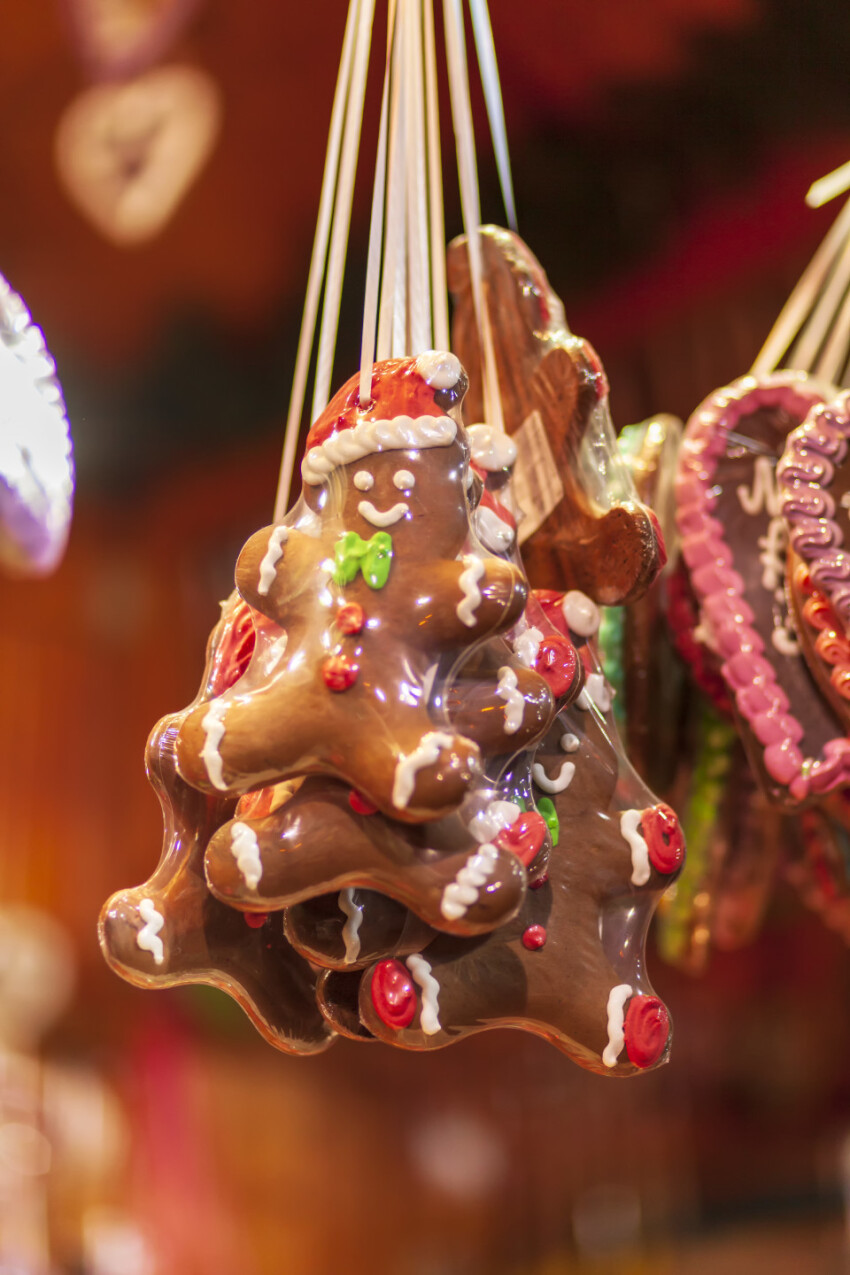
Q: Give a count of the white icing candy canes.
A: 0